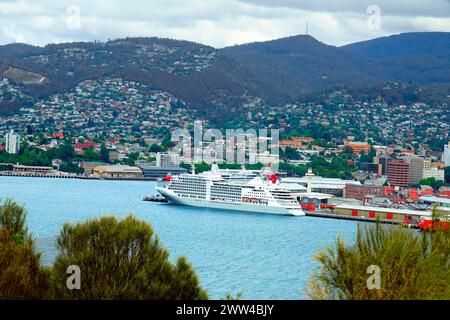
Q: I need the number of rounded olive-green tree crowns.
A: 3